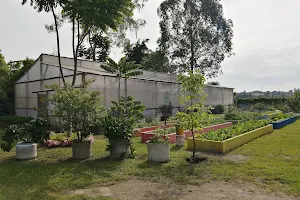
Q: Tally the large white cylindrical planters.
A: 4